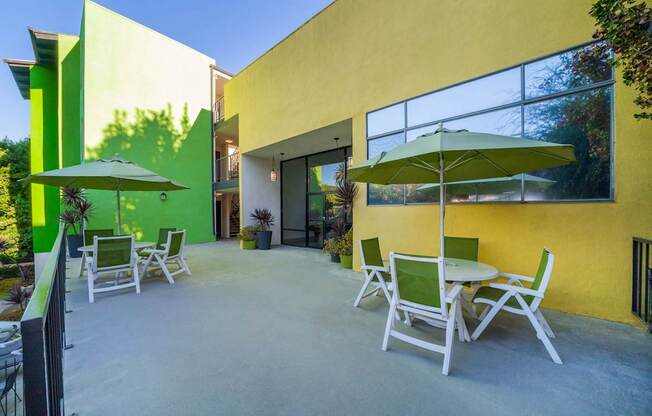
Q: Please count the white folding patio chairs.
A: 8